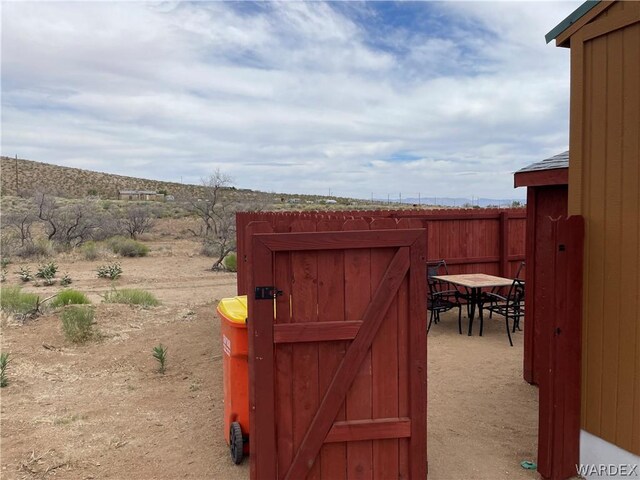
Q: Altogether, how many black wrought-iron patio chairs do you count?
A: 4